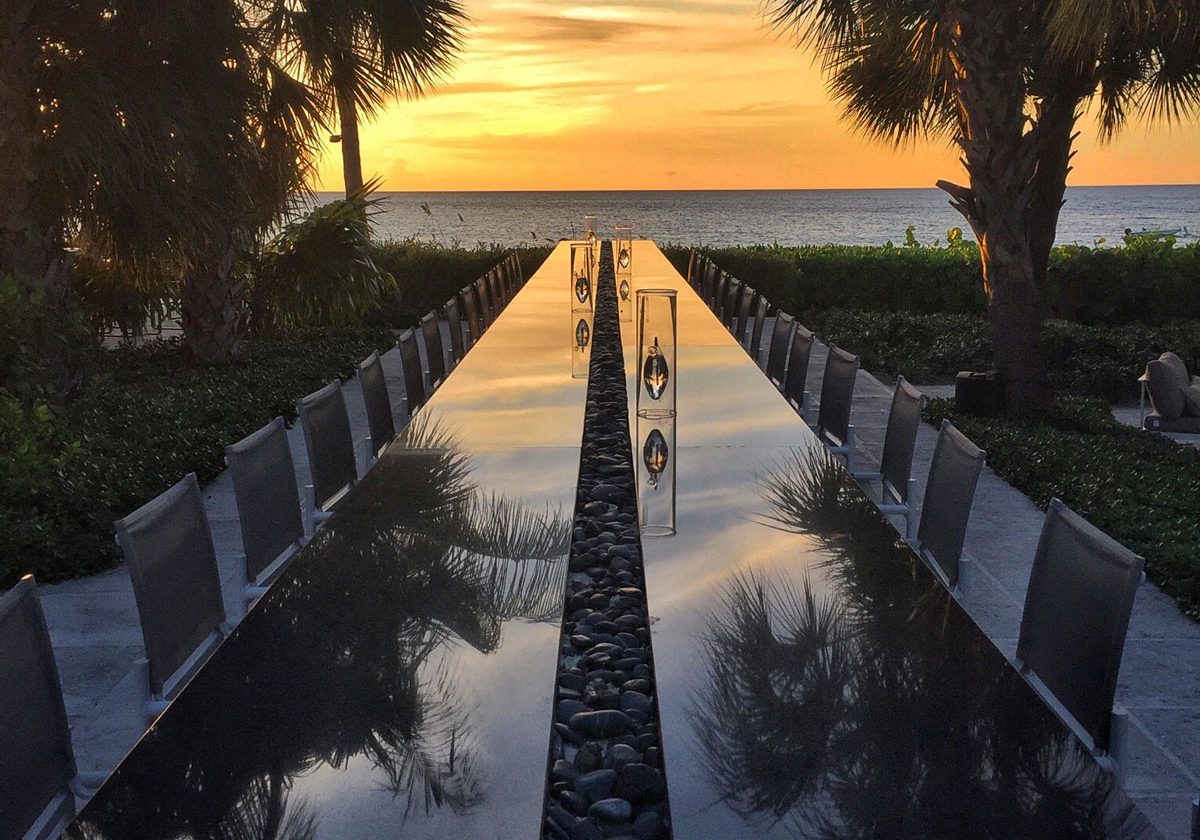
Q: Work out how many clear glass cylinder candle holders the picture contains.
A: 4